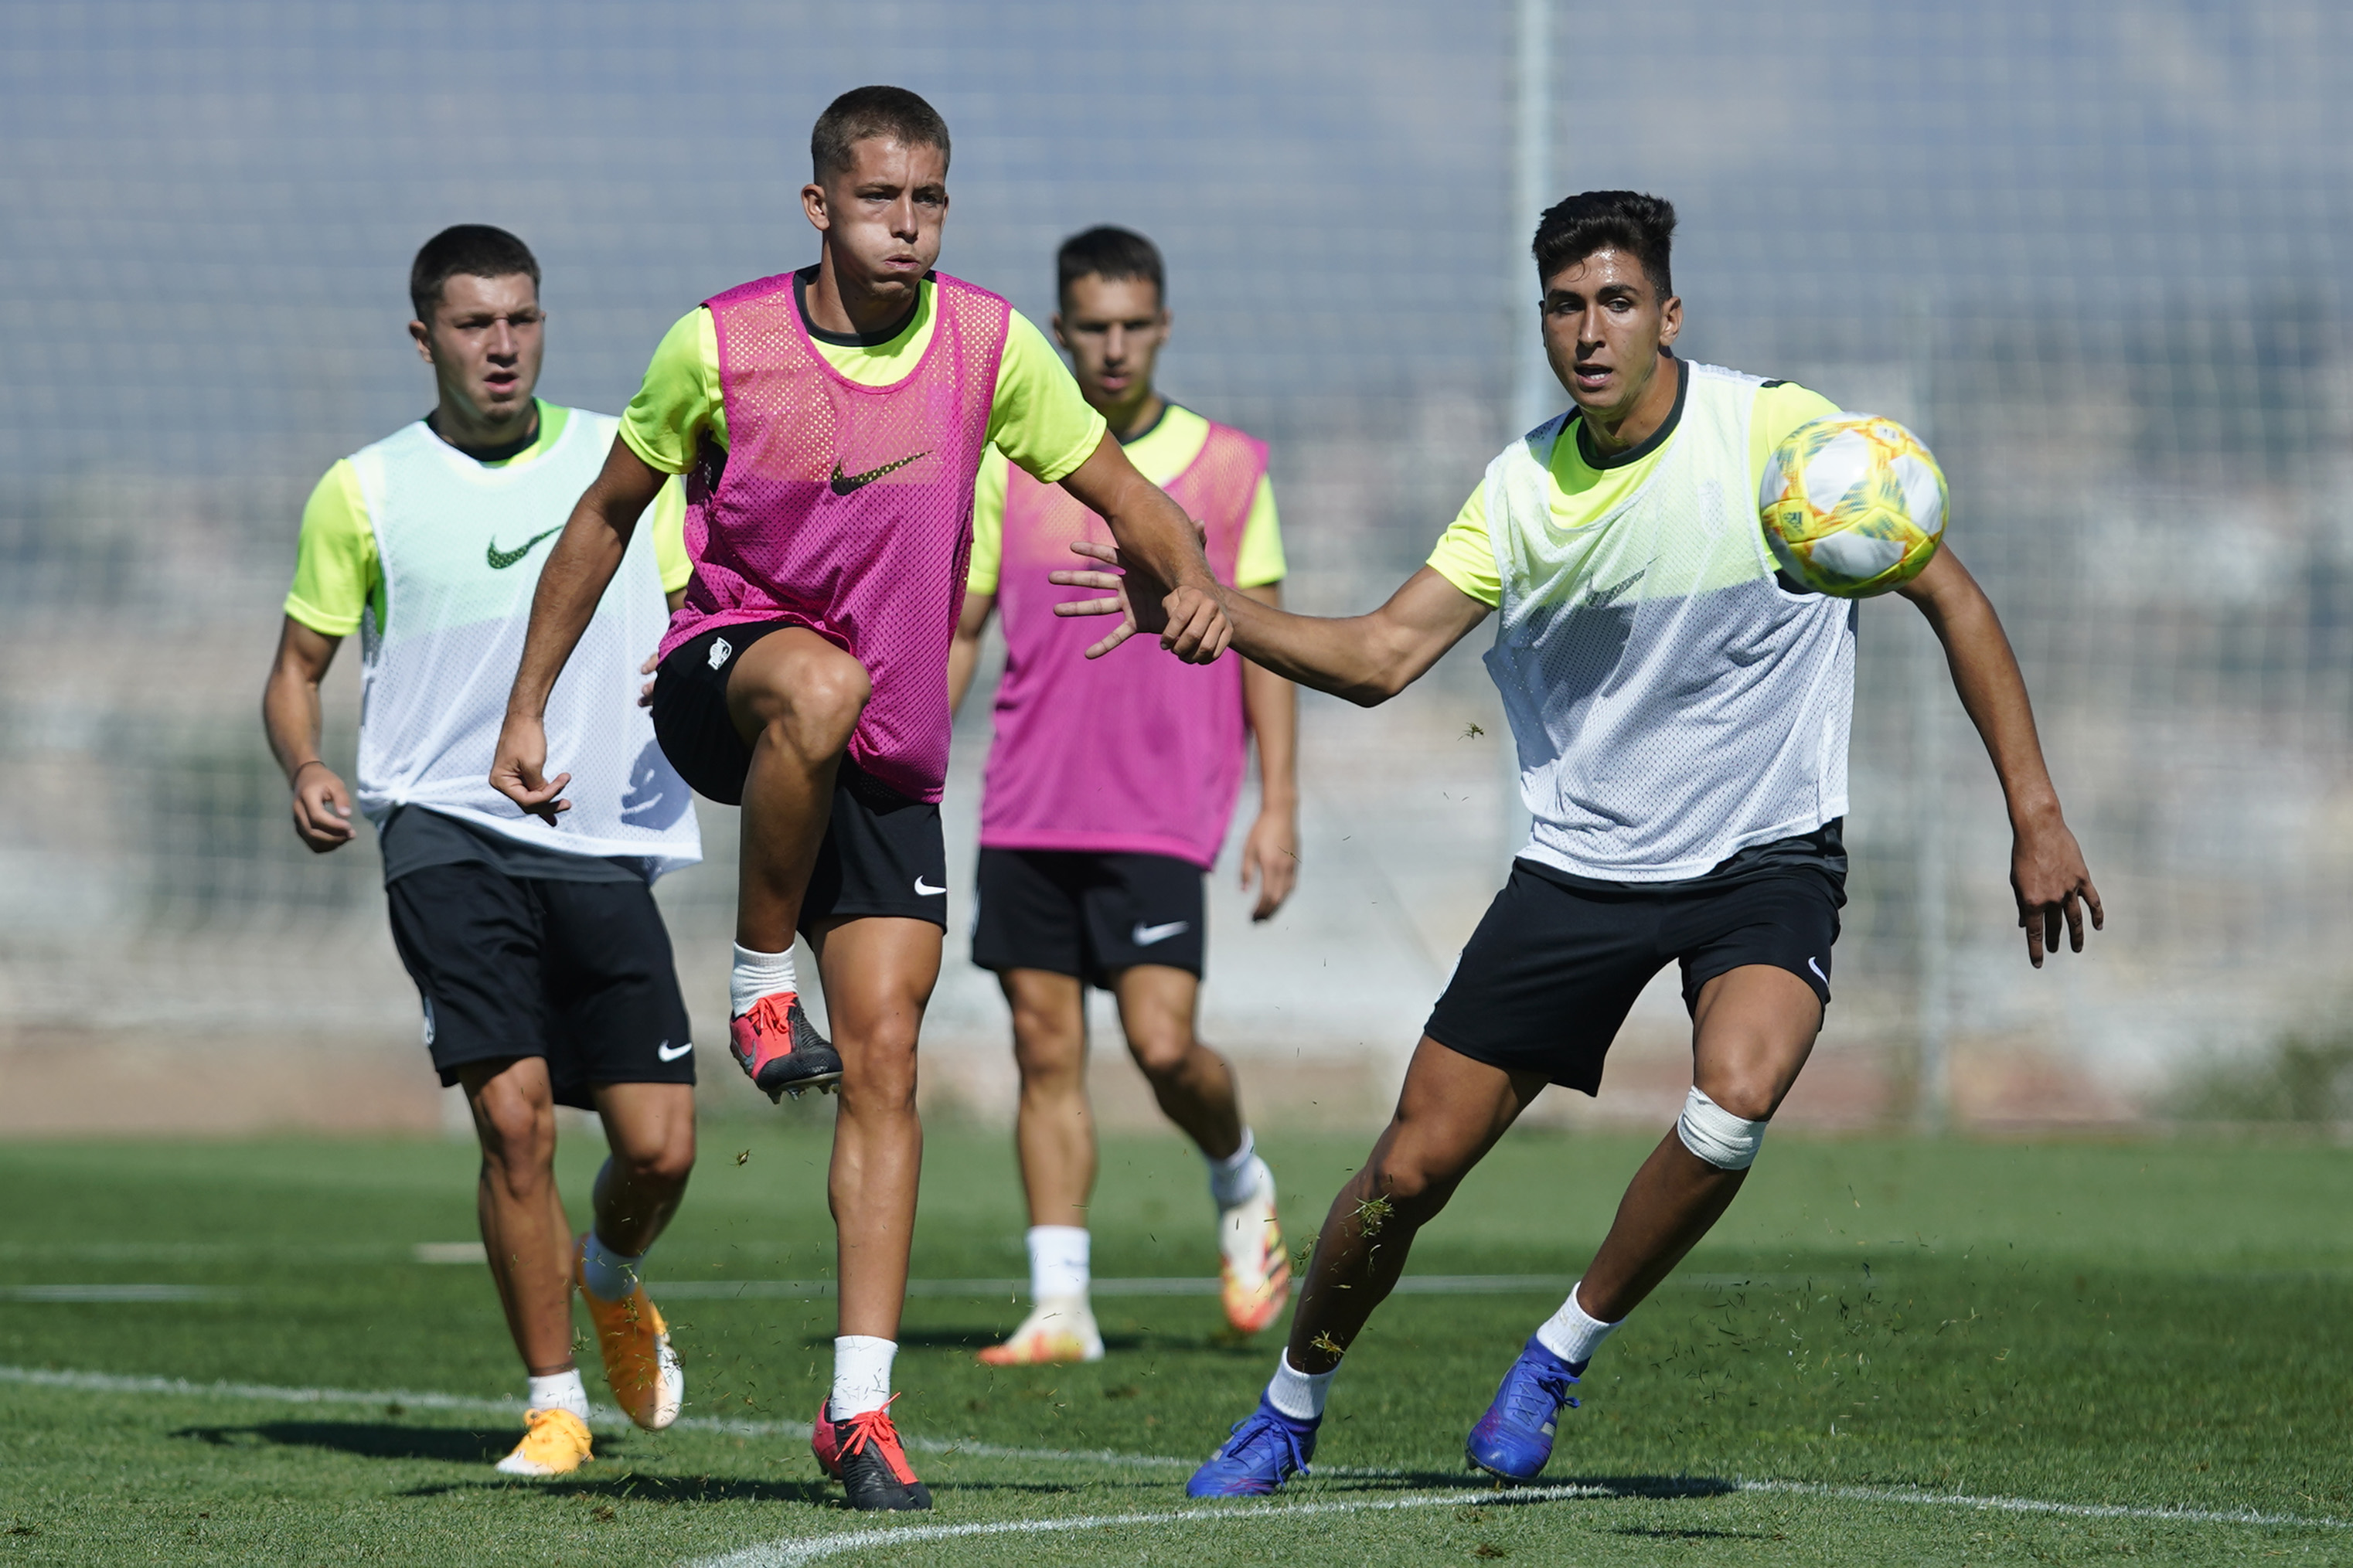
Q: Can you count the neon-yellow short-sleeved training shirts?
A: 4